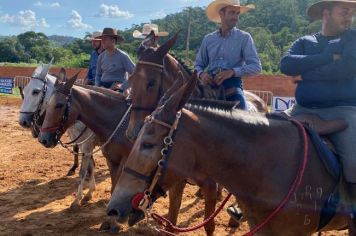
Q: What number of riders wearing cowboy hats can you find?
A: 5